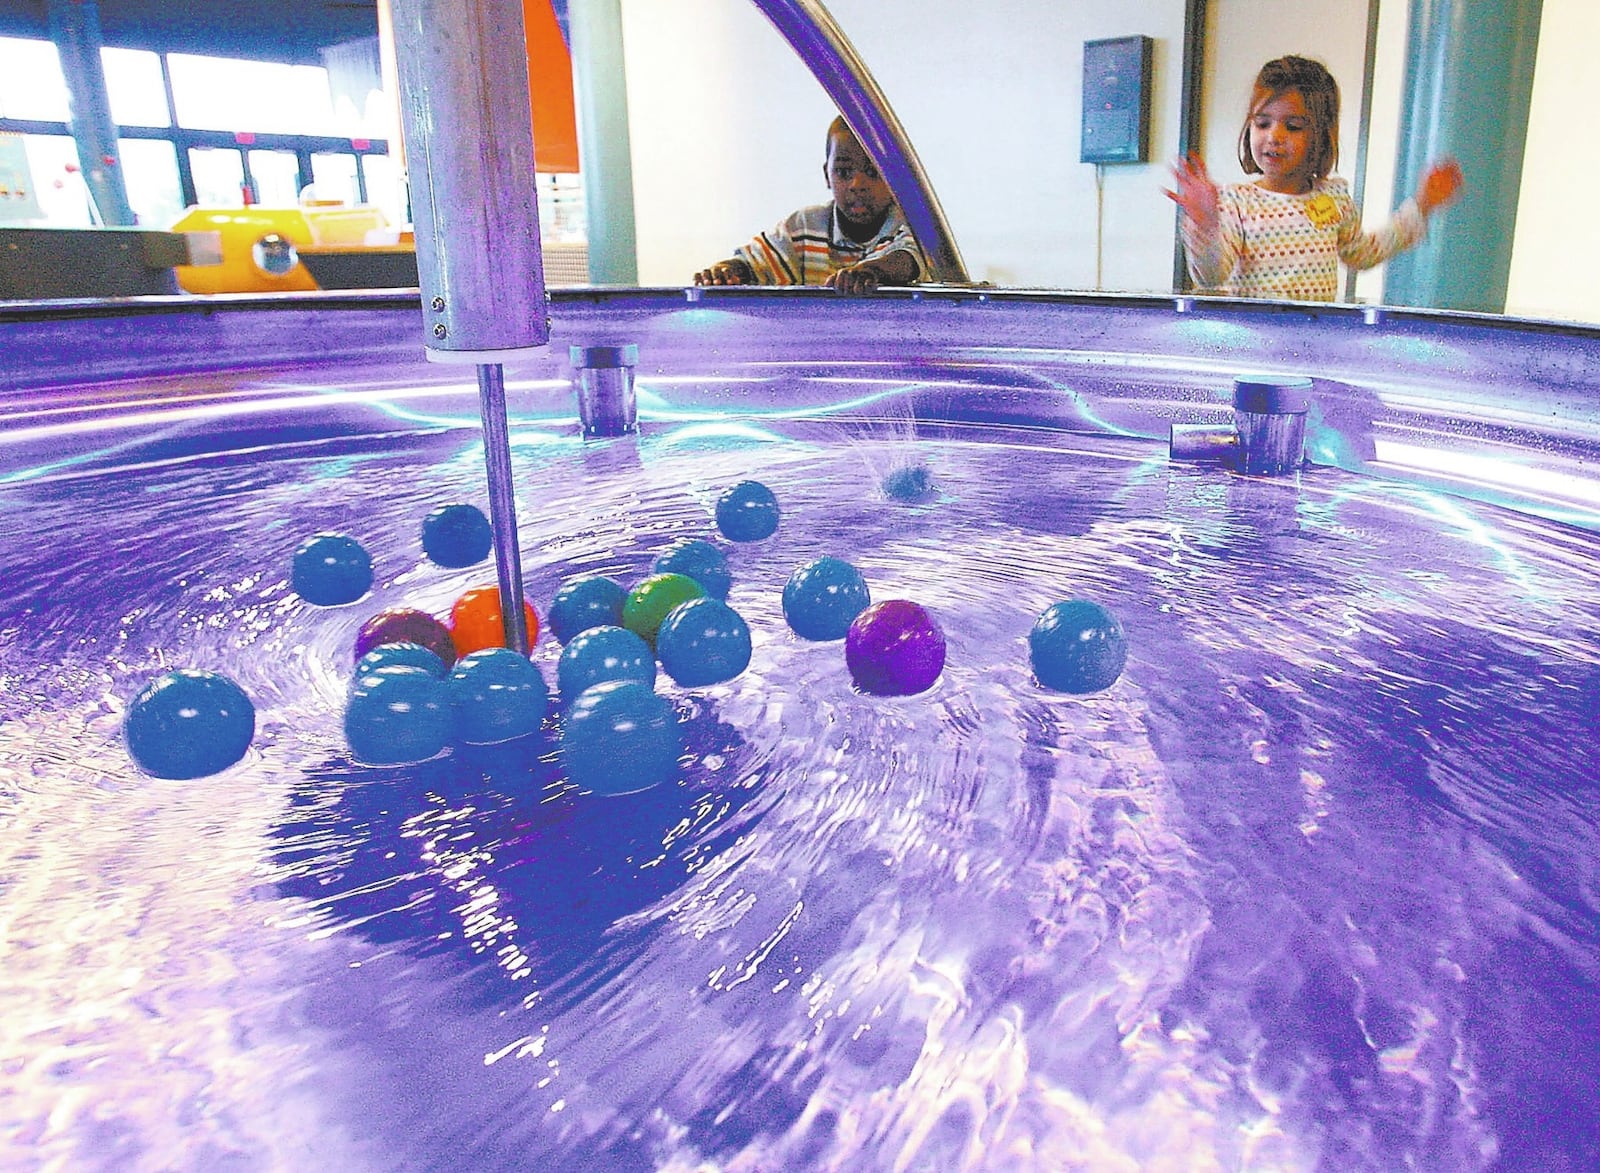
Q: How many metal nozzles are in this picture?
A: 2